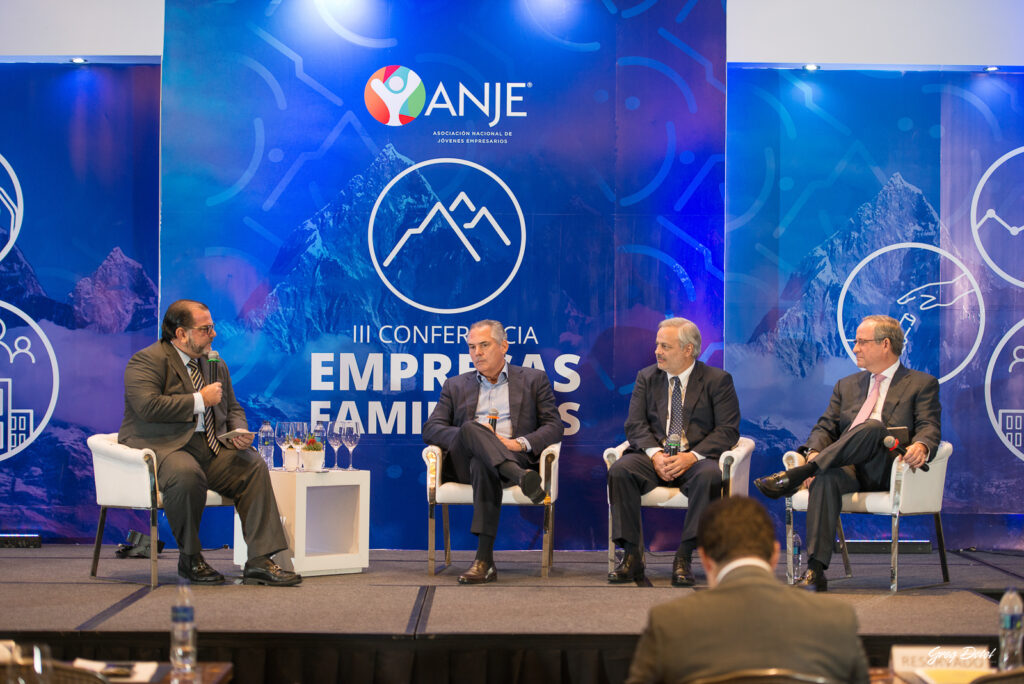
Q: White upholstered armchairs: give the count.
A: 4